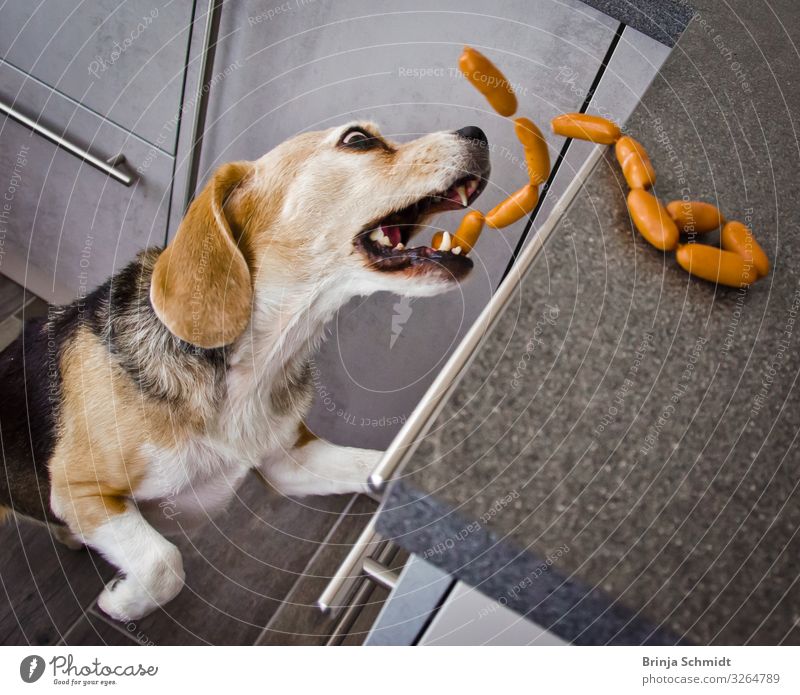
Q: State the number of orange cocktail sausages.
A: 11